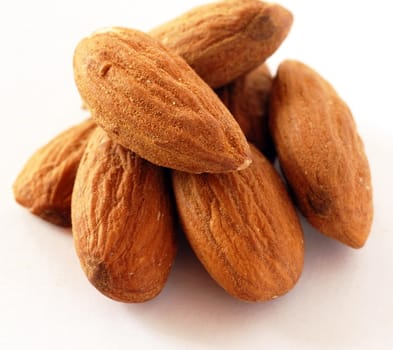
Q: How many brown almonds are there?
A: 7